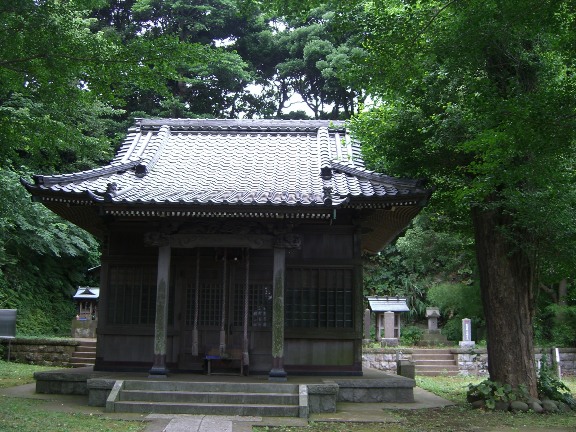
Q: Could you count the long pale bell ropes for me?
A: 3